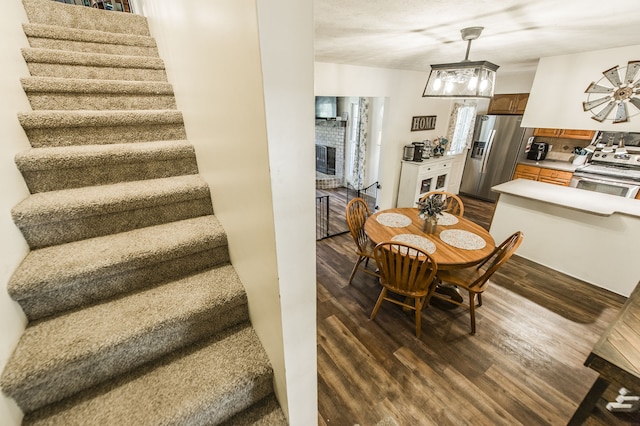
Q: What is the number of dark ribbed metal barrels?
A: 0